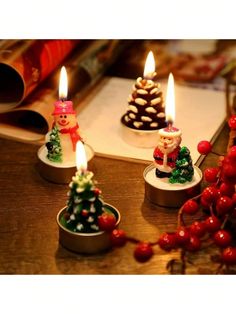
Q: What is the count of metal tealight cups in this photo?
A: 4